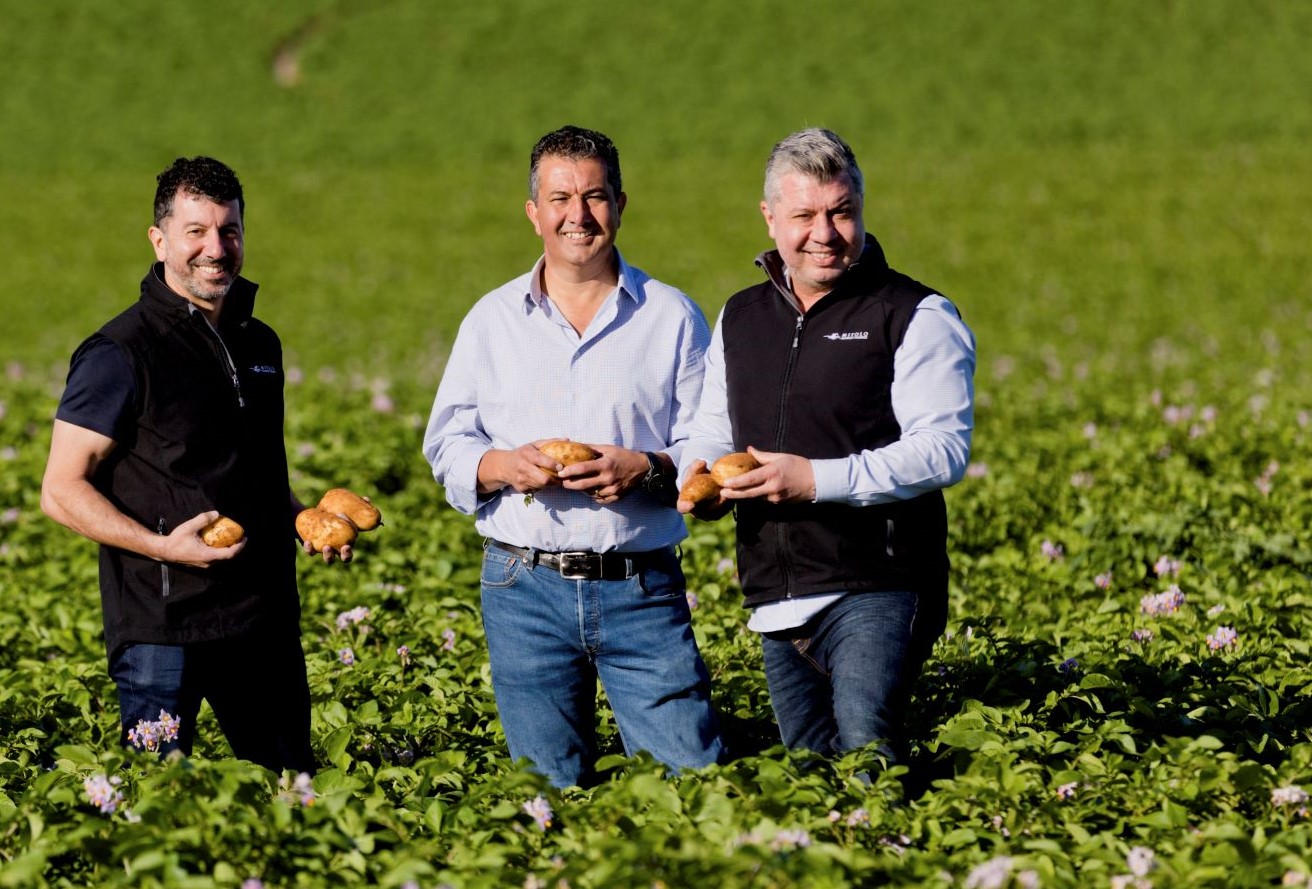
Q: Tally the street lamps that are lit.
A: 0